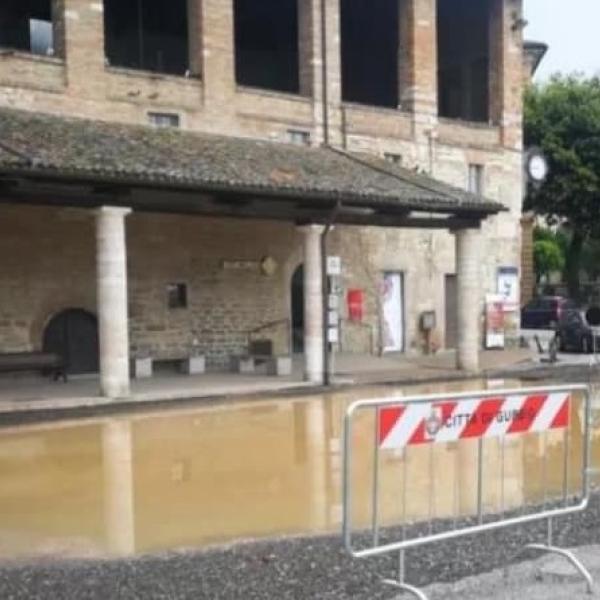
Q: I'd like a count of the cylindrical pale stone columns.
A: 3